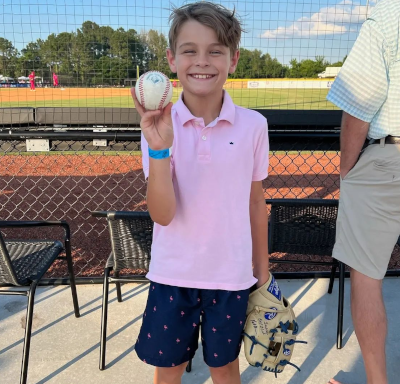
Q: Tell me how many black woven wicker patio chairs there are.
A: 3